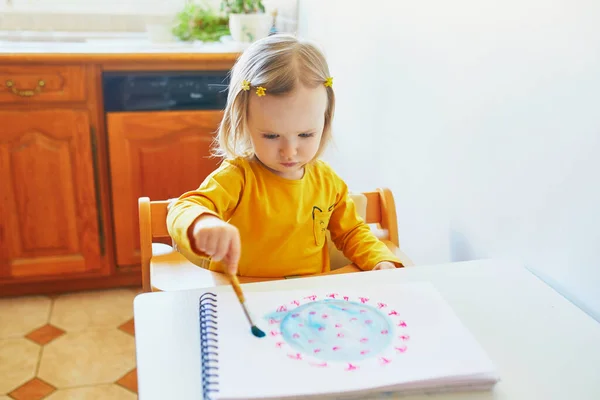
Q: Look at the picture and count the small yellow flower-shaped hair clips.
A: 3